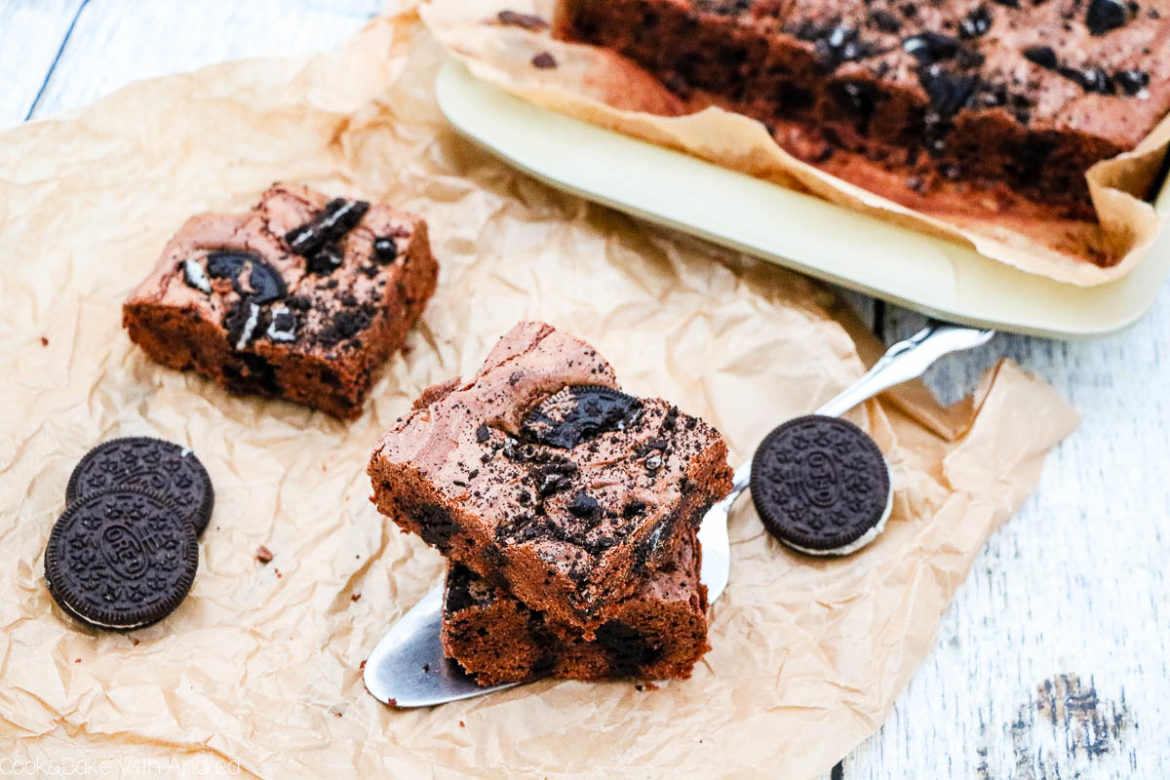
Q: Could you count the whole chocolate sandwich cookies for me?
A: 3